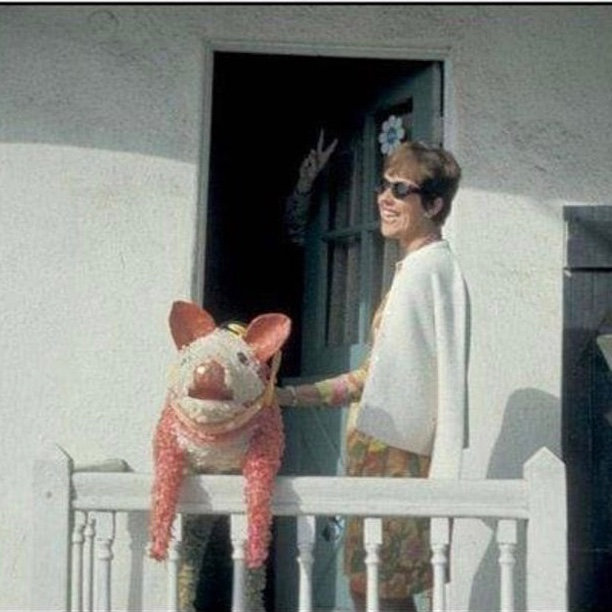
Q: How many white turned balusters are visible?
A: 9